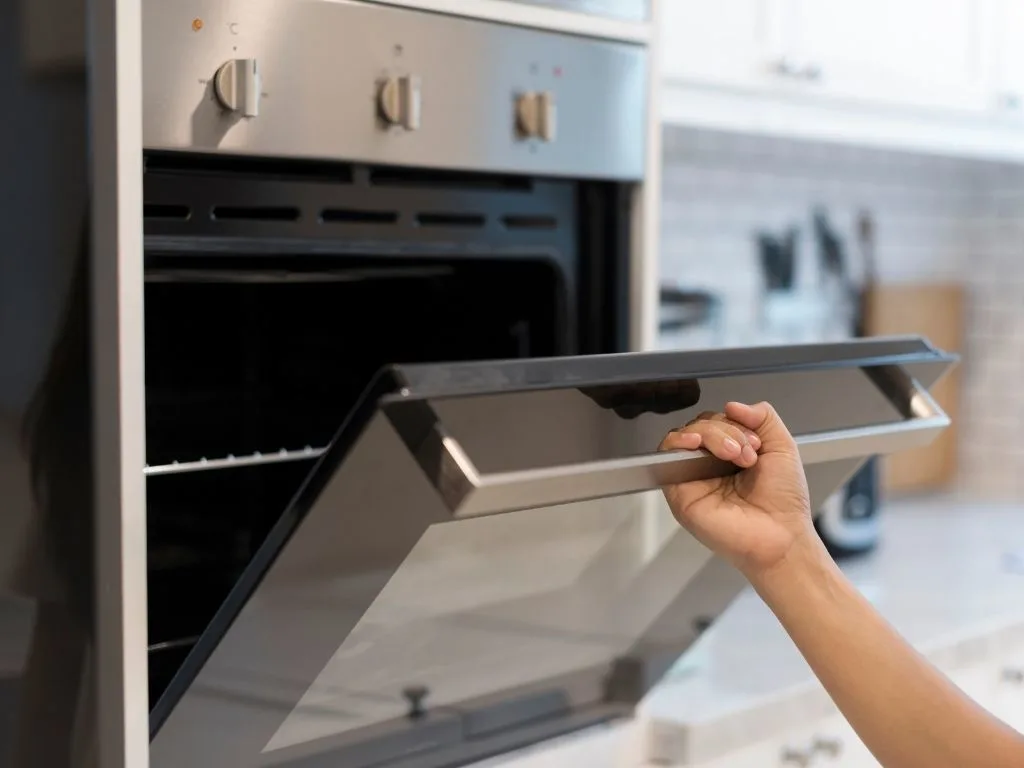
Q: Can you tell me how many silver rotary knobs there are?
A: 3